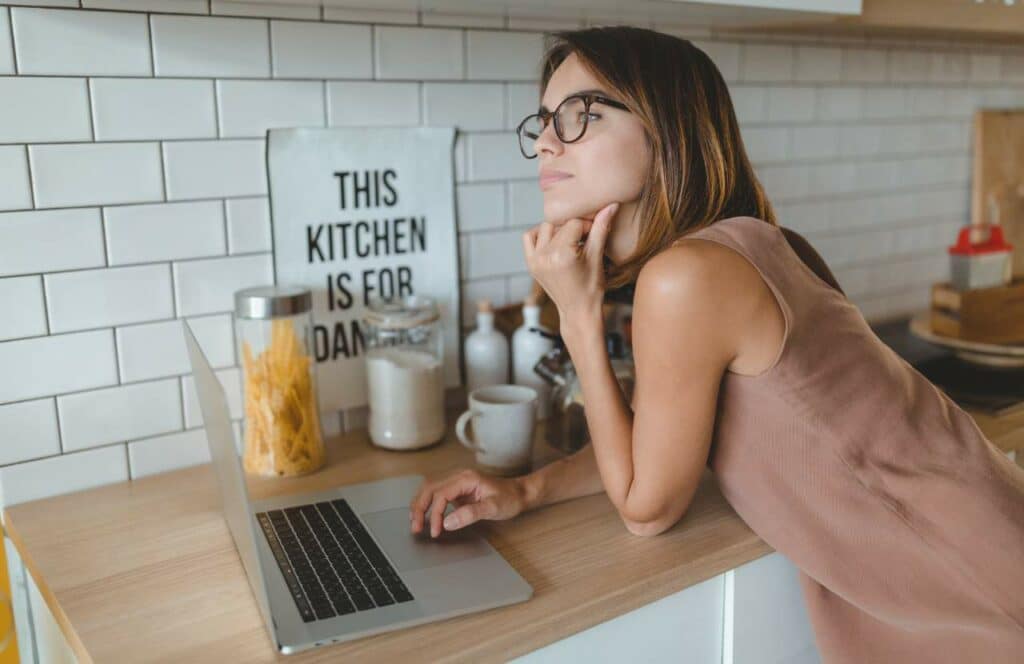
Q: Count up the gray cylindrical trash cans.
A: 0